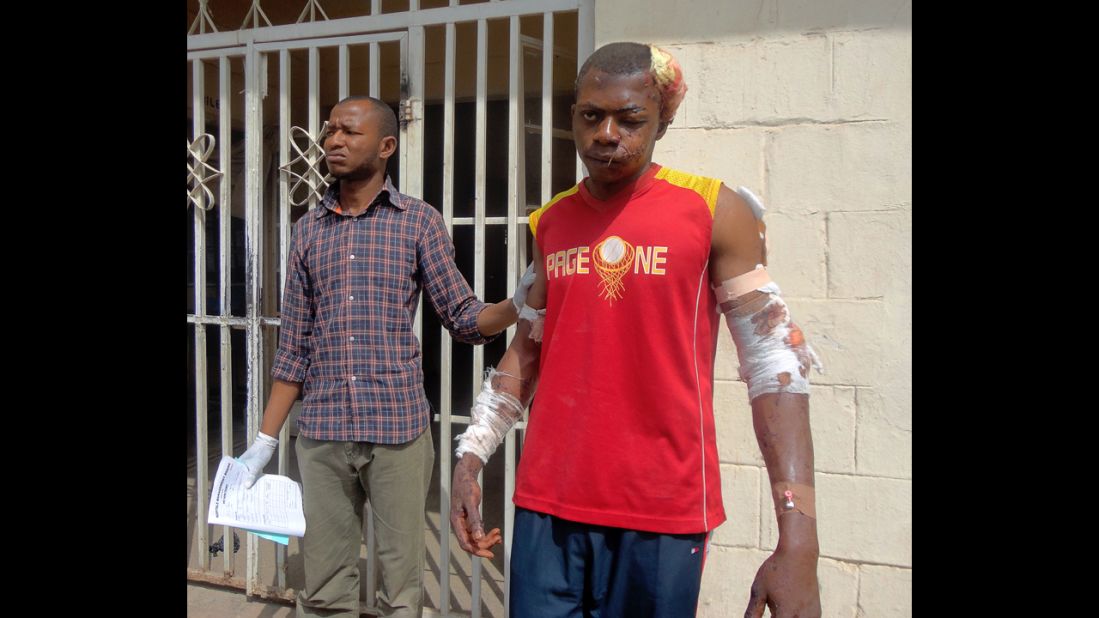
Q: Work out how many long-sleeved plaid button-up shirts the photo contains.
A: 1